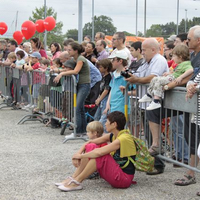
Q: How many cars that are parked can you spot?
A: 0